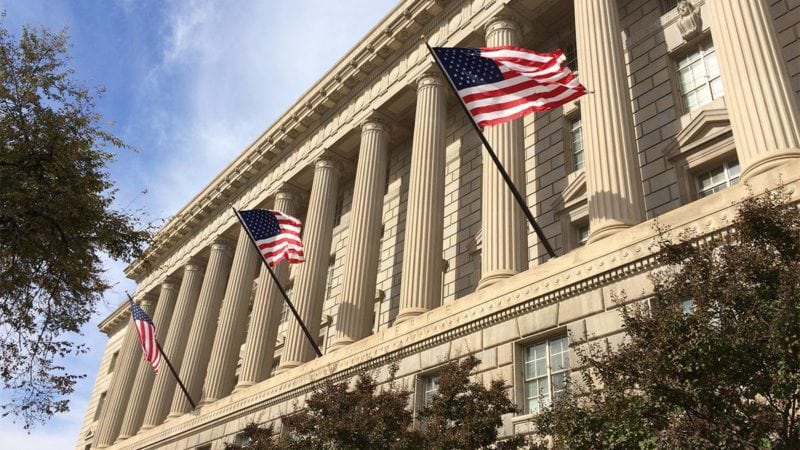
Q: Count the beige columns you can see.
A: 12